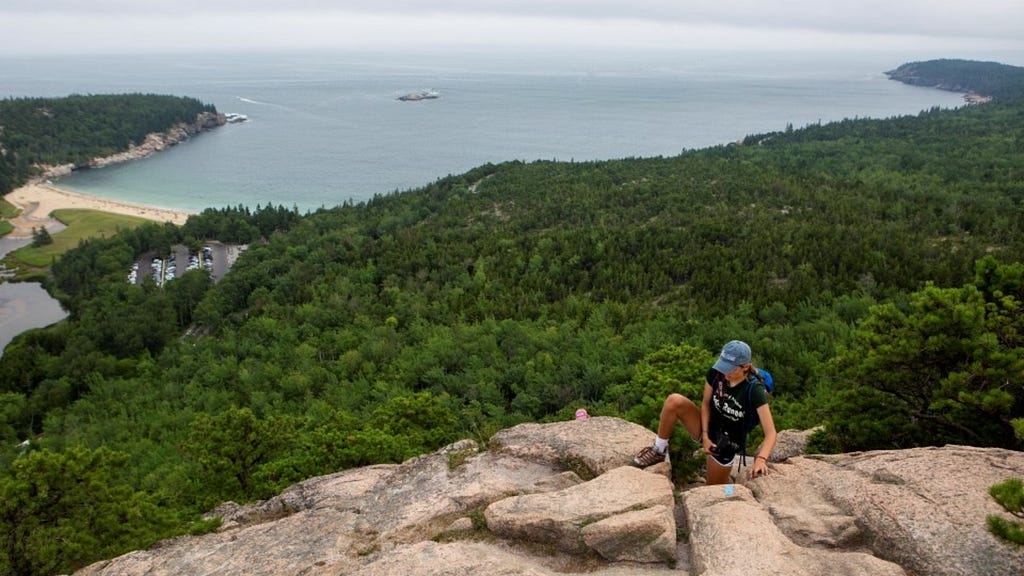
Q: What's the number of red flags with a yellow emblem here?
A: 0